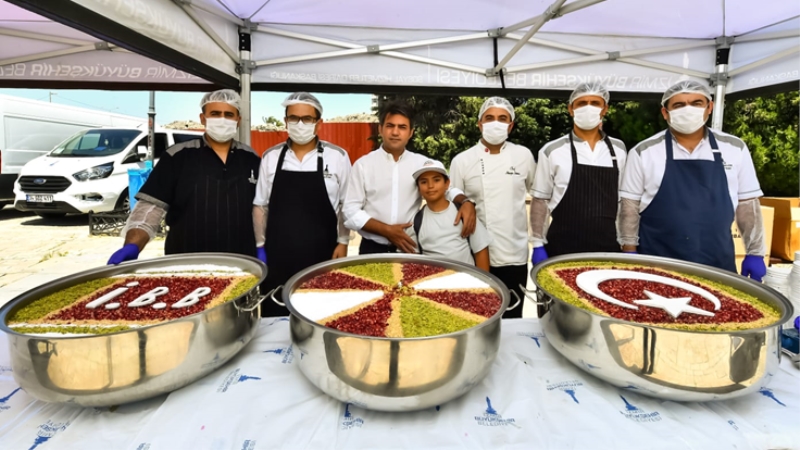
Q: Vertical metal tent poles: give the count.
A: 2